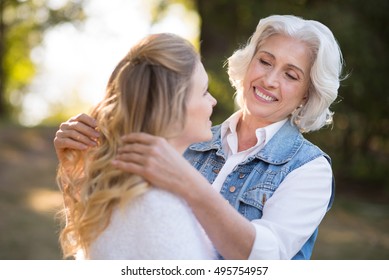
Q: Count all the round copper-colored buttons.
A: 2